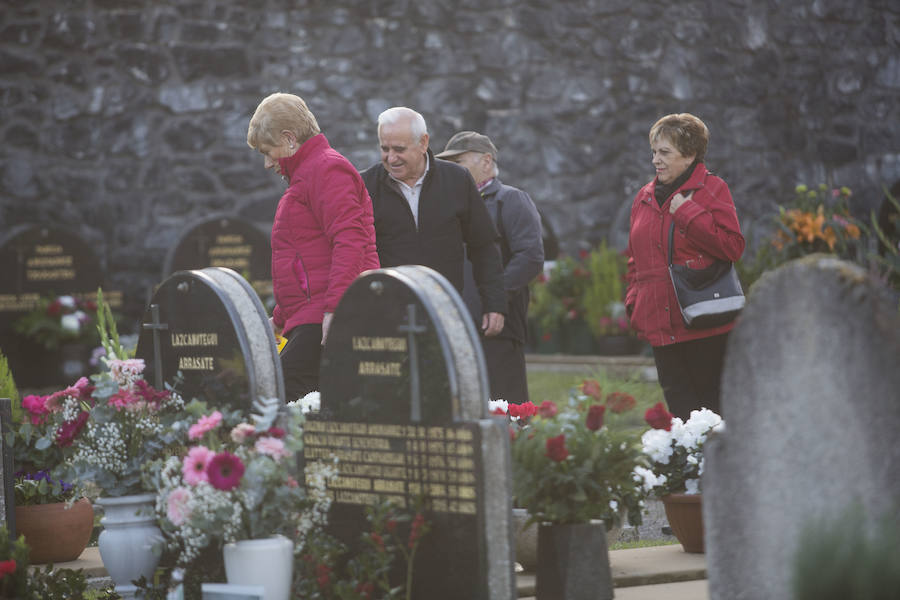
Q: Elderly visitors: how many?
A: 4